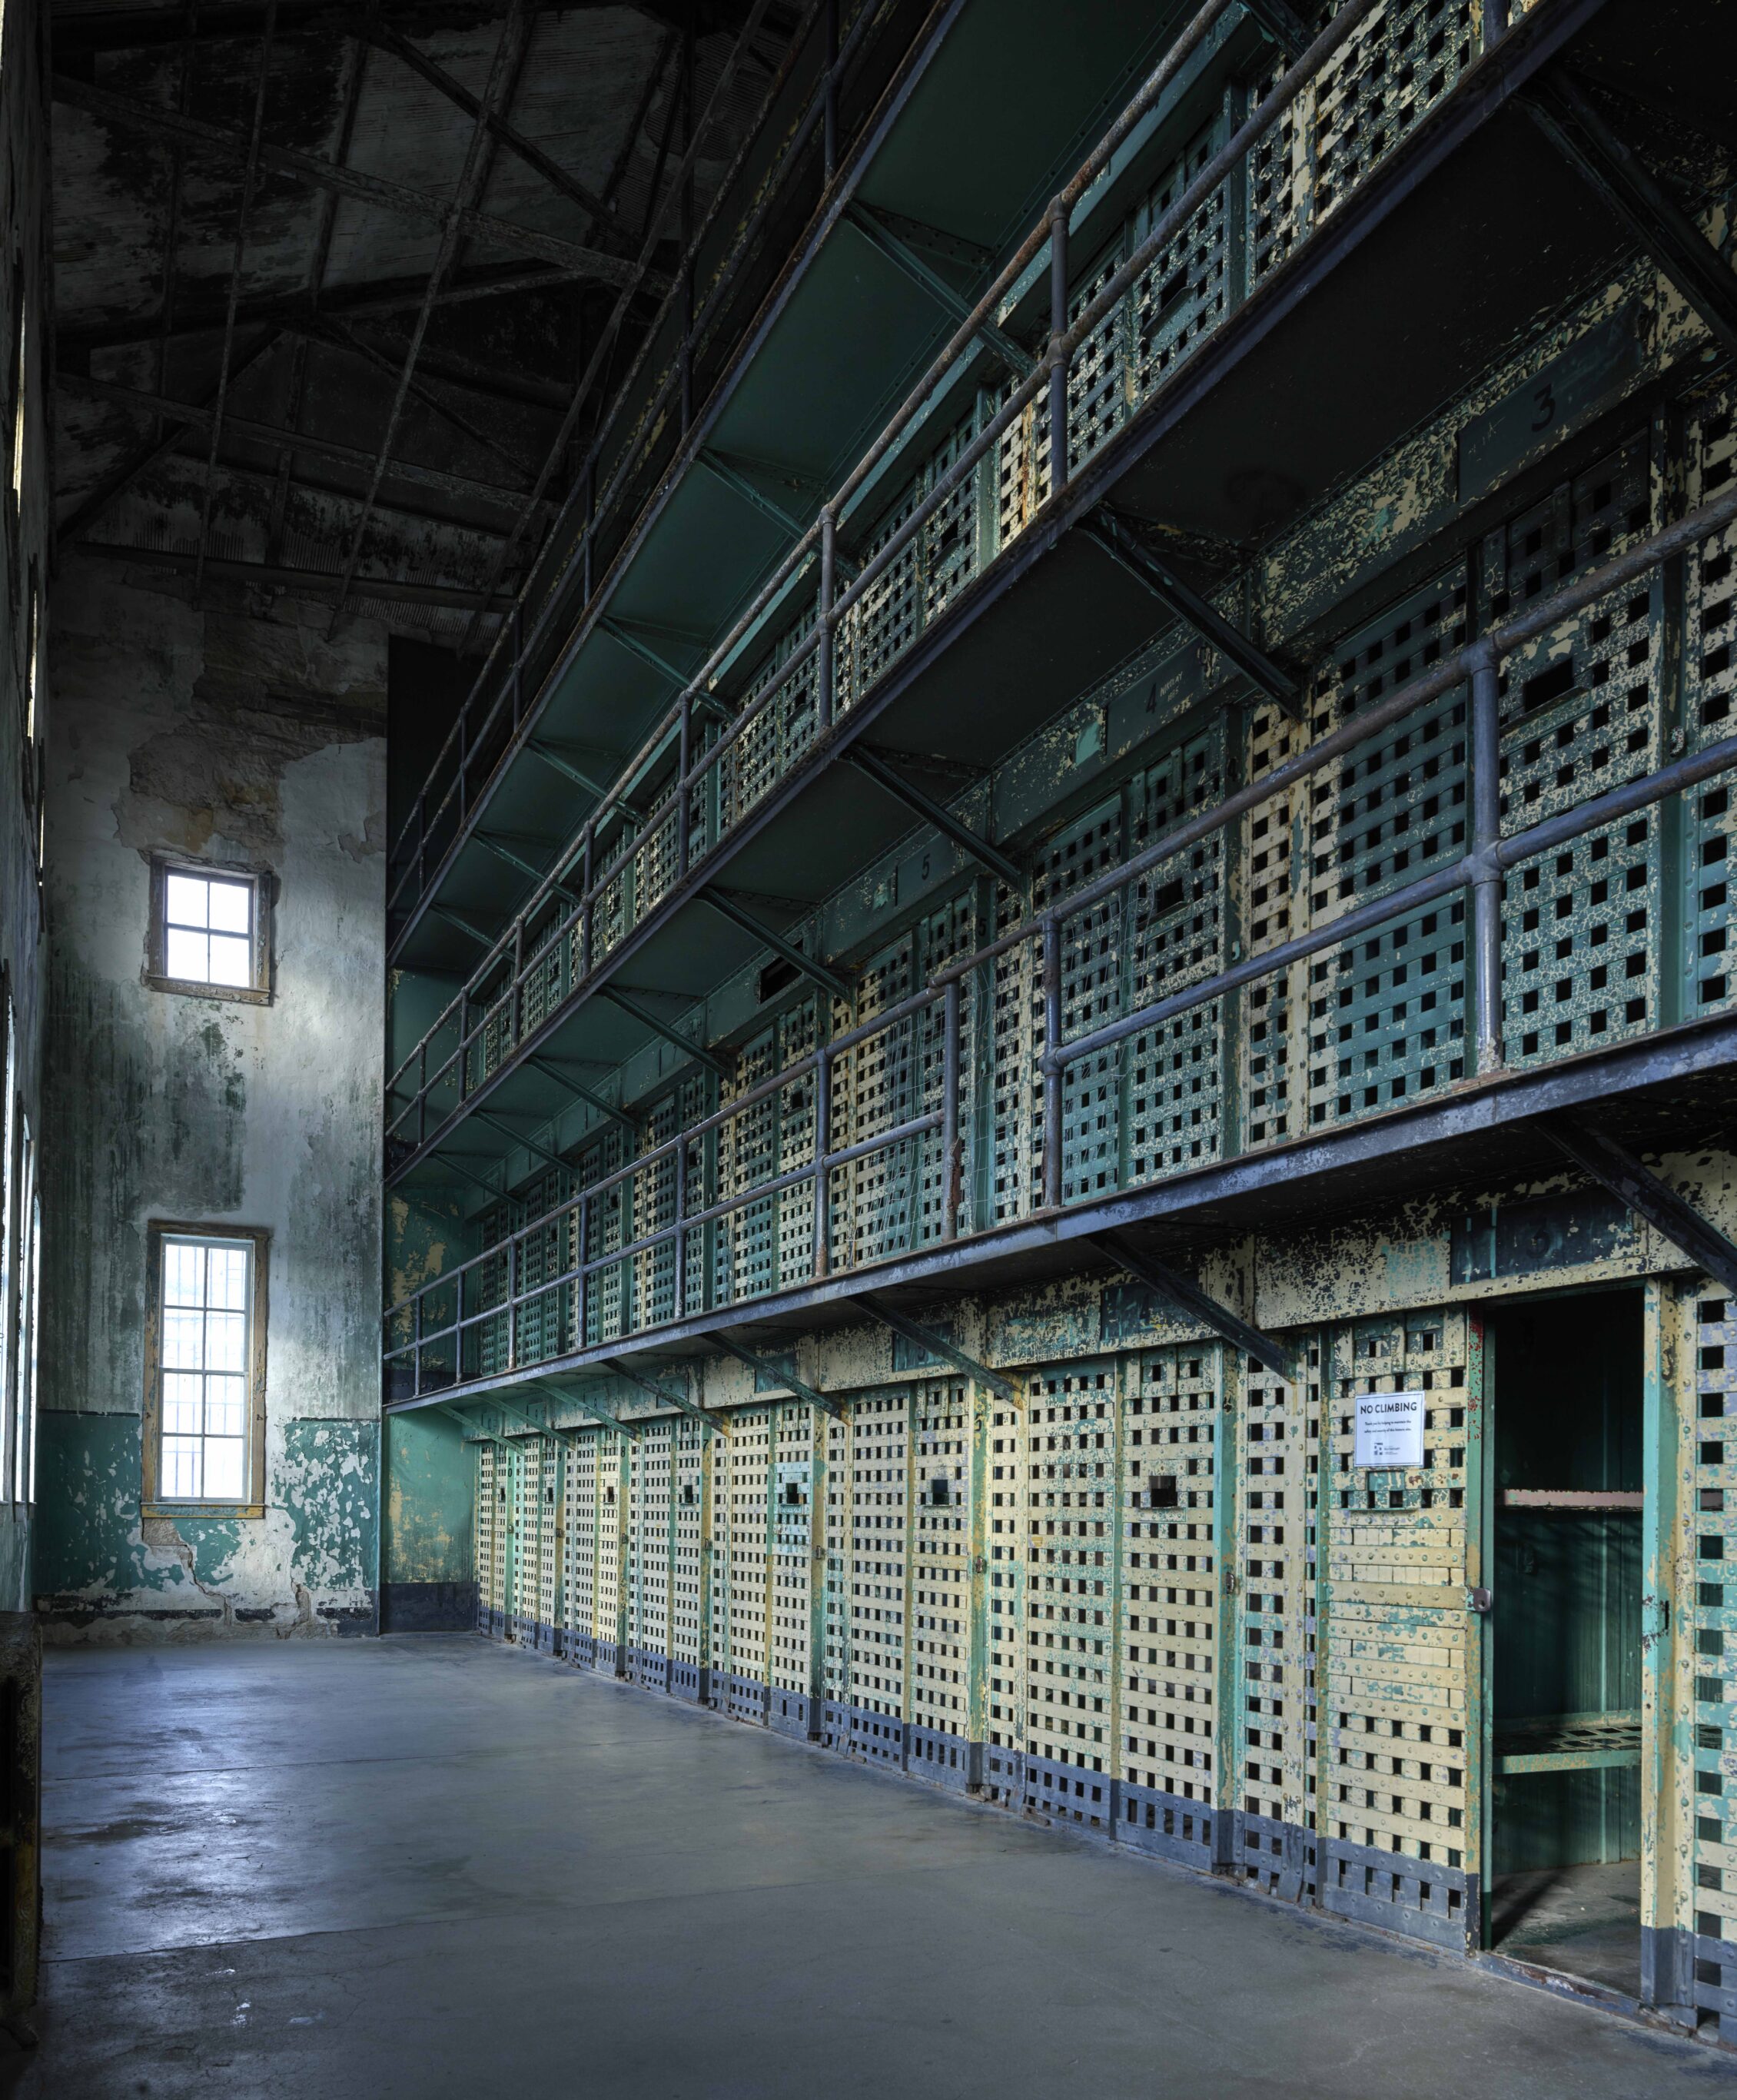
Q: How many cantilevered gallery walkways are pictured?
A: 3